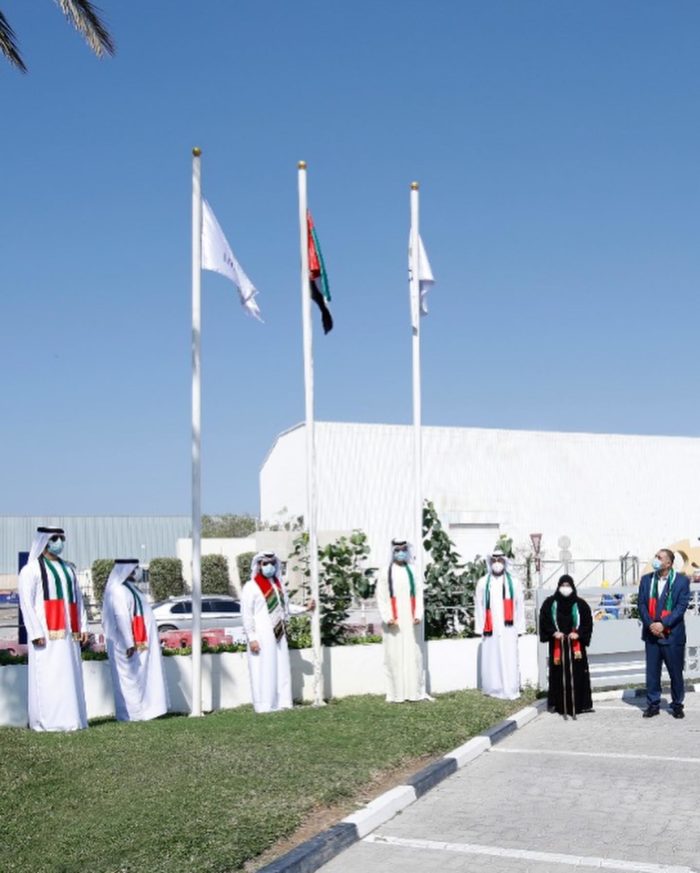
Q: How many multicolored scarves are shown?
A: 7